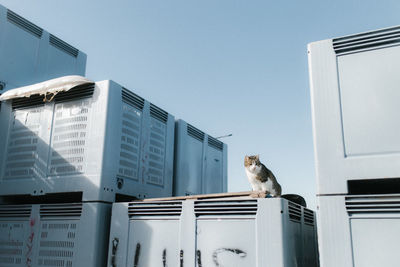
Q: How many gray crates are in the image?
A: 7